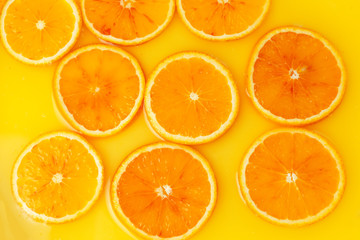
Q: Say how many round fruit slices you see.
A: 9